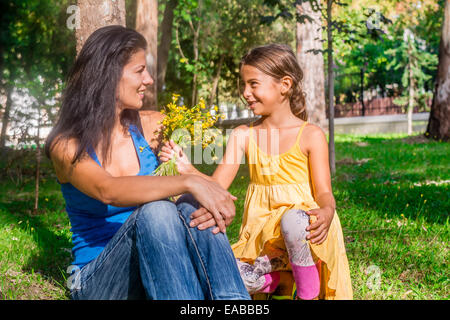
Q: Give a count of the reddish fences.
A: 1